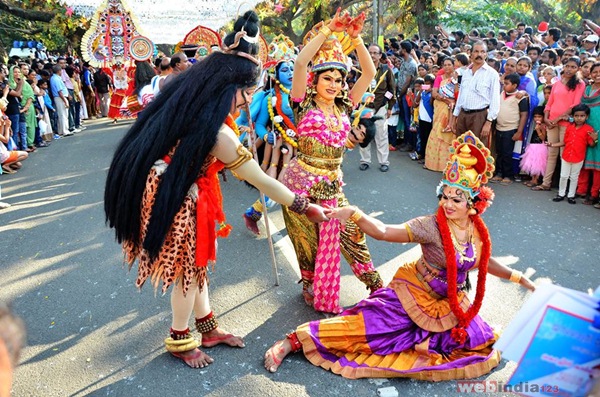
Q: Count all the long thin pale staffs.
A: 1